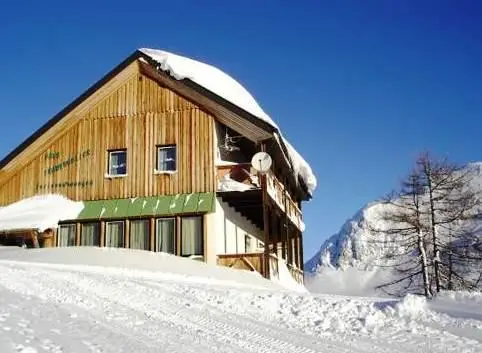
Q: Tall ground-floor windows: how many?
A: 6